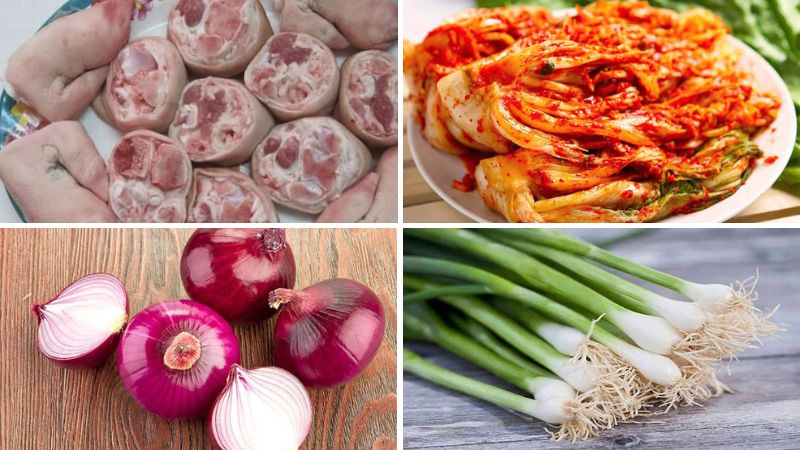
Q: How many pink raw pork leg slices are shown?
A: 8